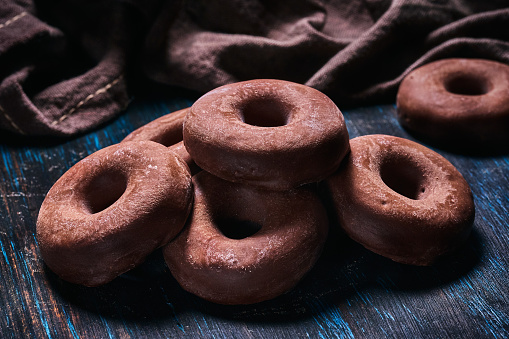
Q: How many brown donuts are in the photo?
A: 6